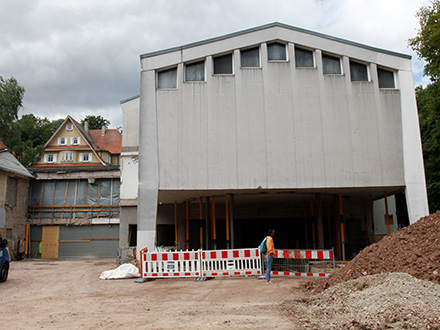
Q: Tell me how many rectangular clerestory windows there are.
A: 9